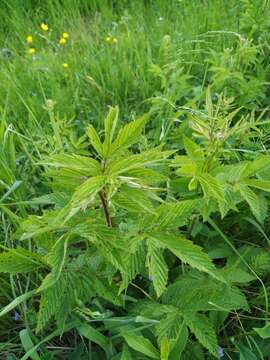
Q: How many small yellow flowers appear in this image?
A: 8